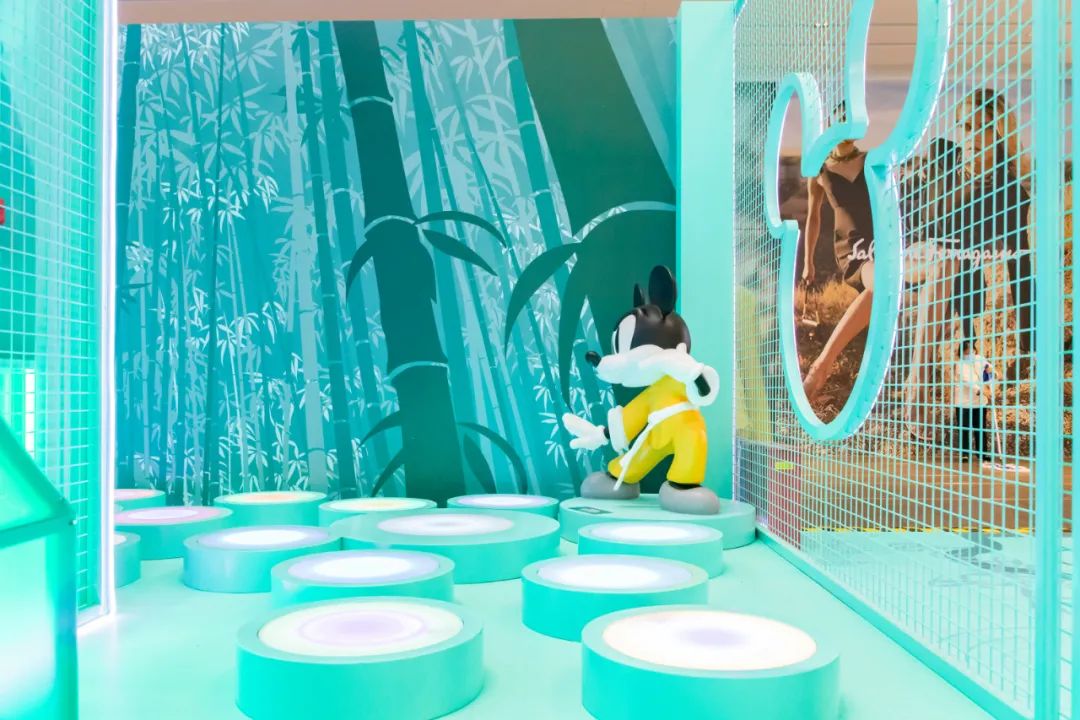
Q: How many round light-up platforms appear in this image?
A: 13